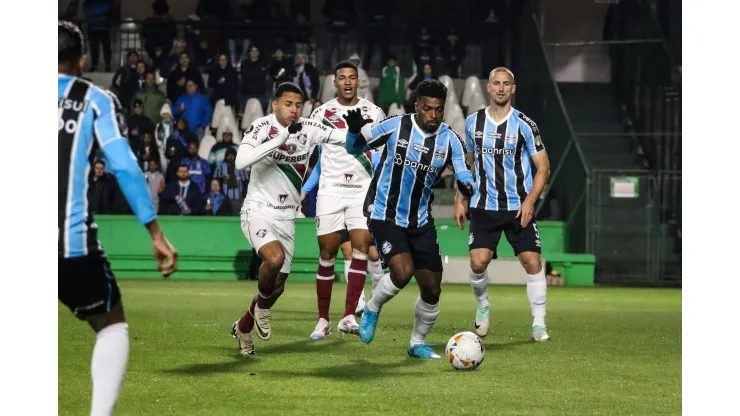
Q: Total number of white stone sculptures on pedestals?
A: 0